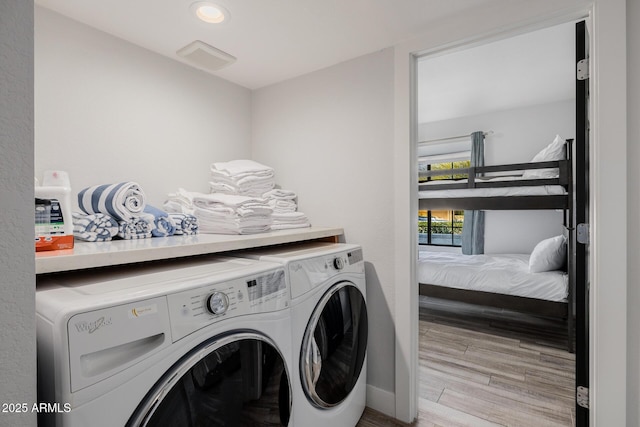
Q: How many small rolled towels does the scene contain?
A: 4